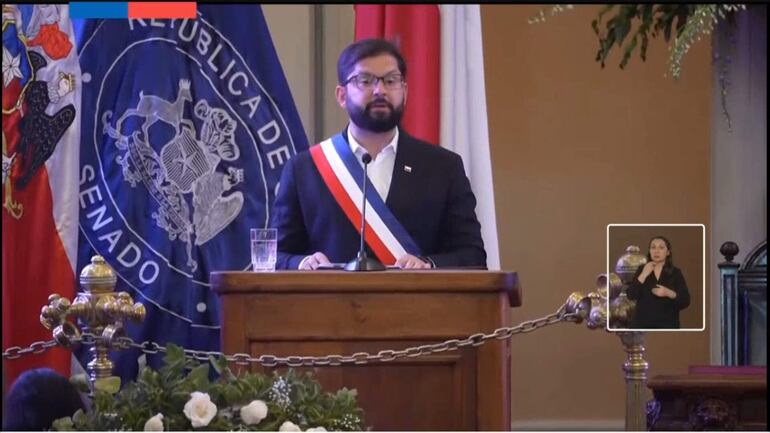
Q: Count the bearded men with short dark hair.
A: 1